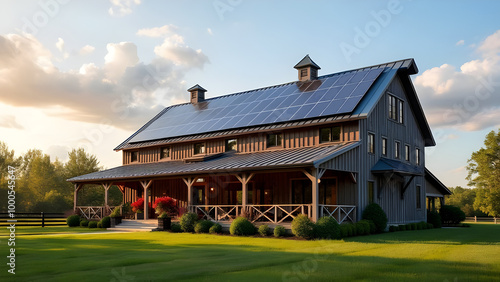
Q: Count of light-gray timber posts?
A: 6